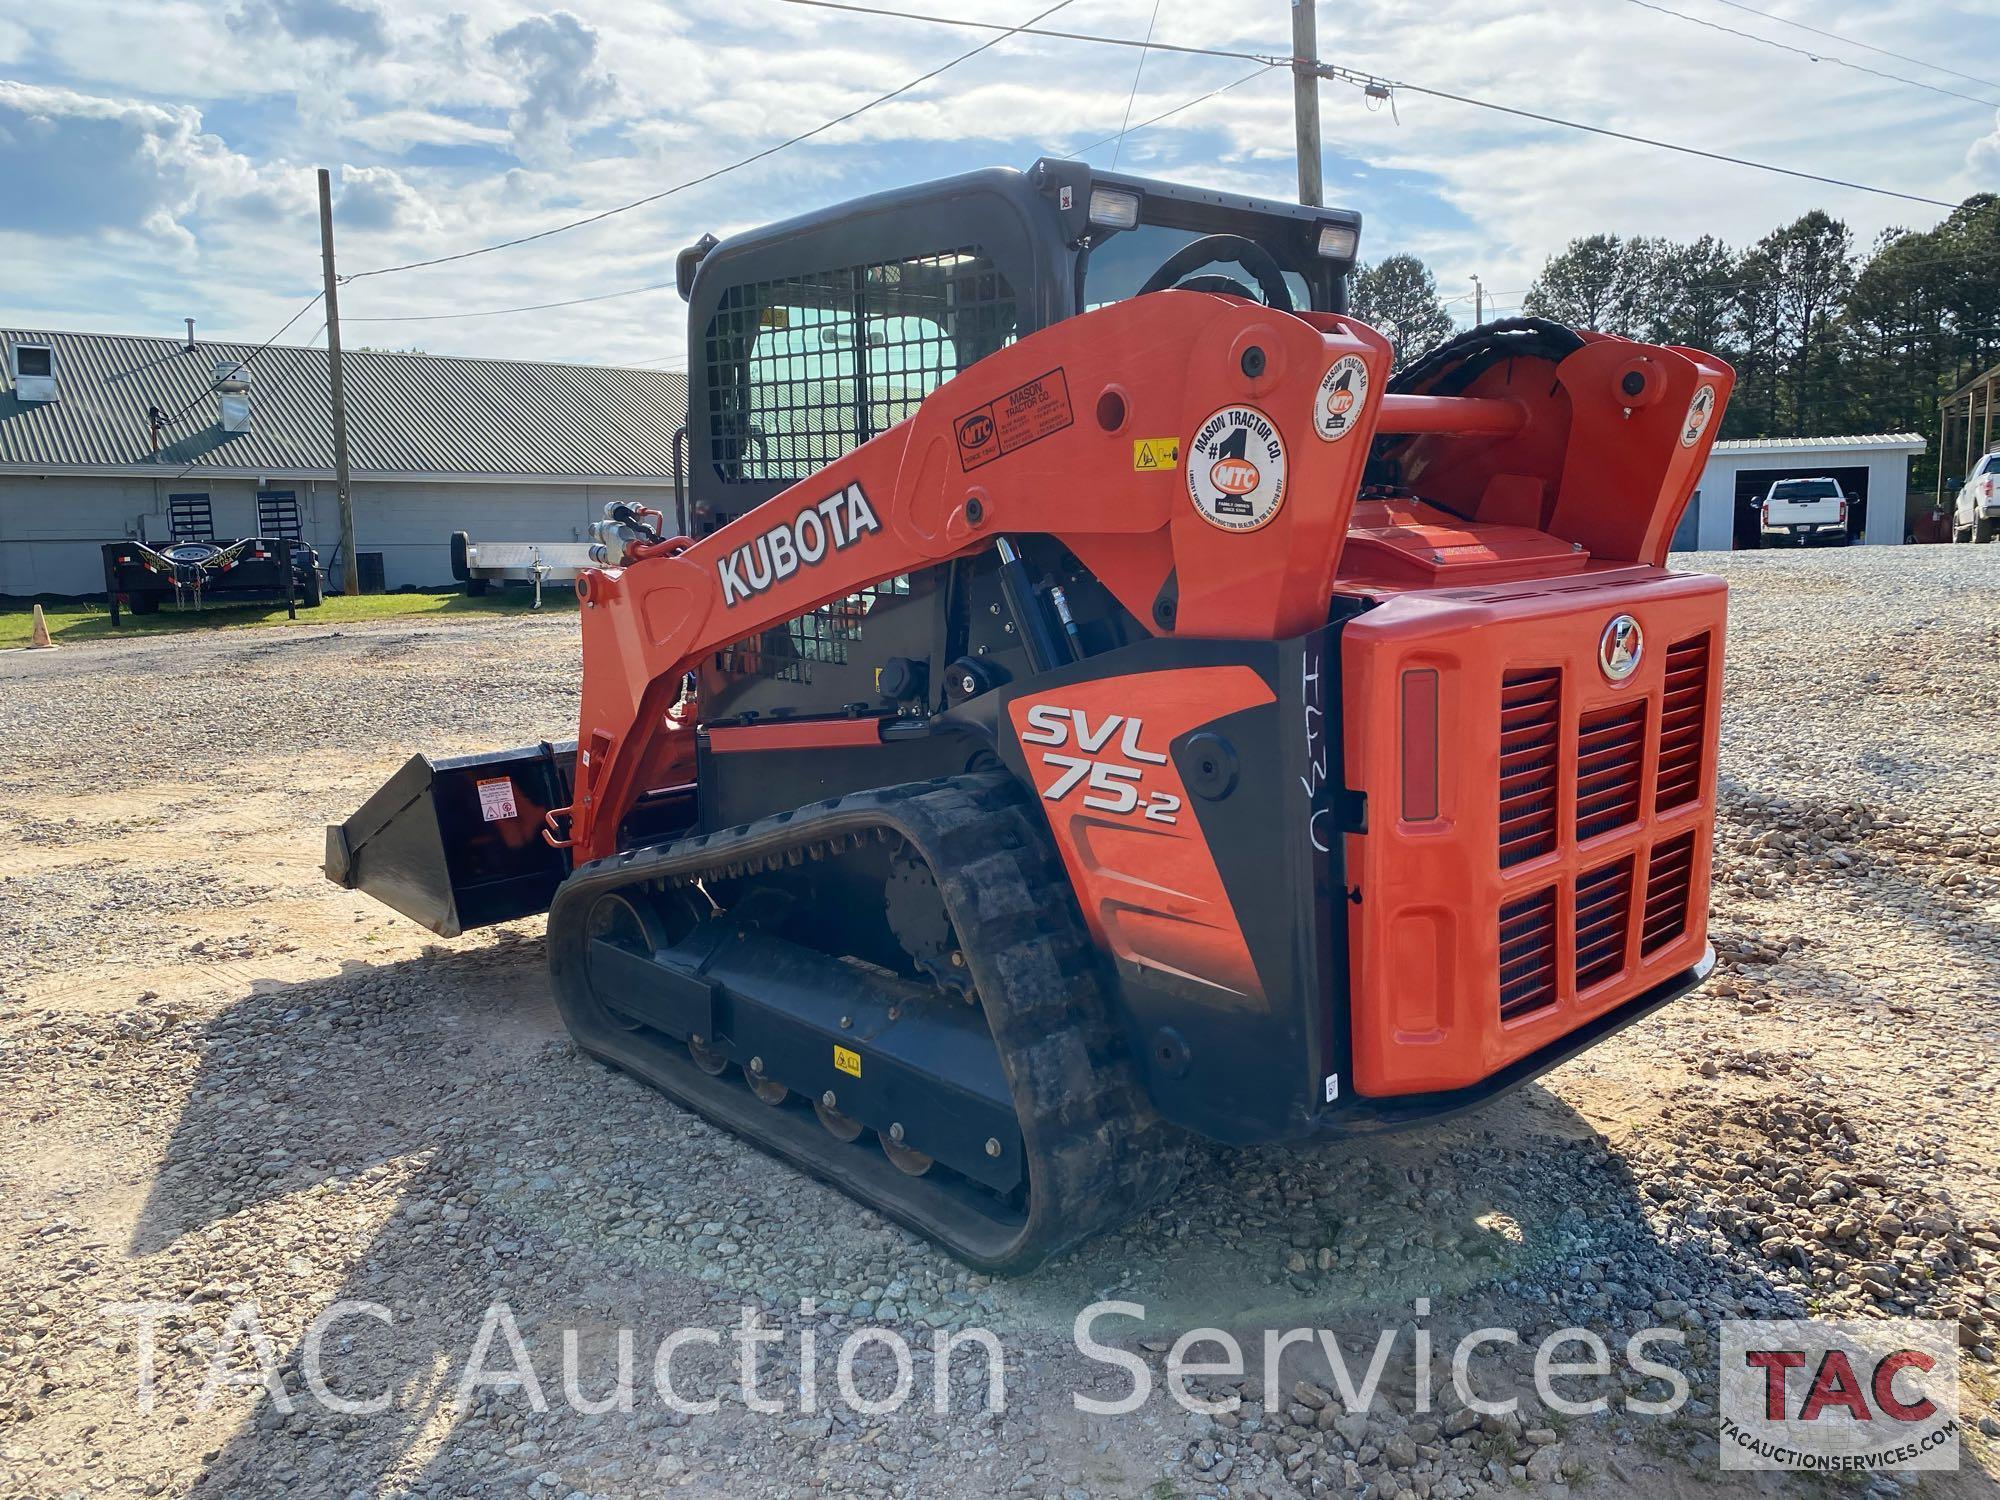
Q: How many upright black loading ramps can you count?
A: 2